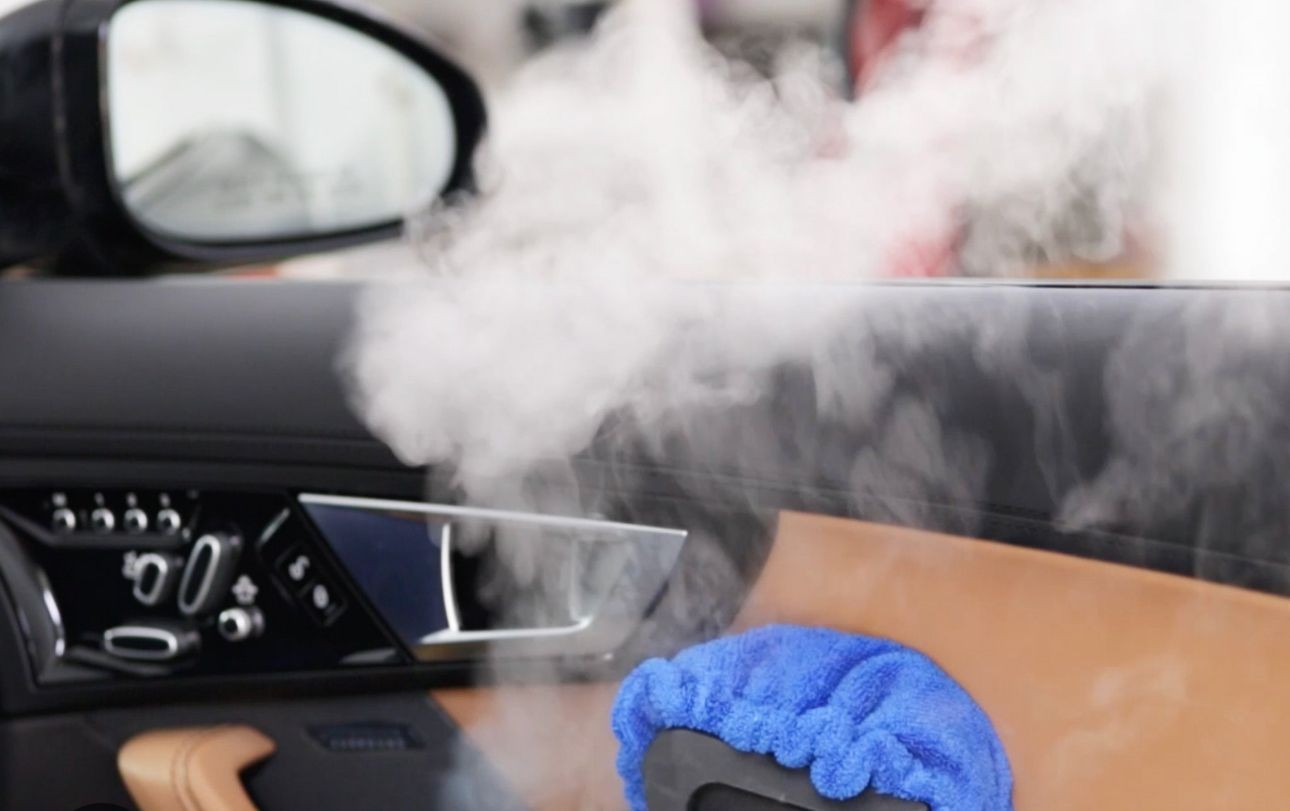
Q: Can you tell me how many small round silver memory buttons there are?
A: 4